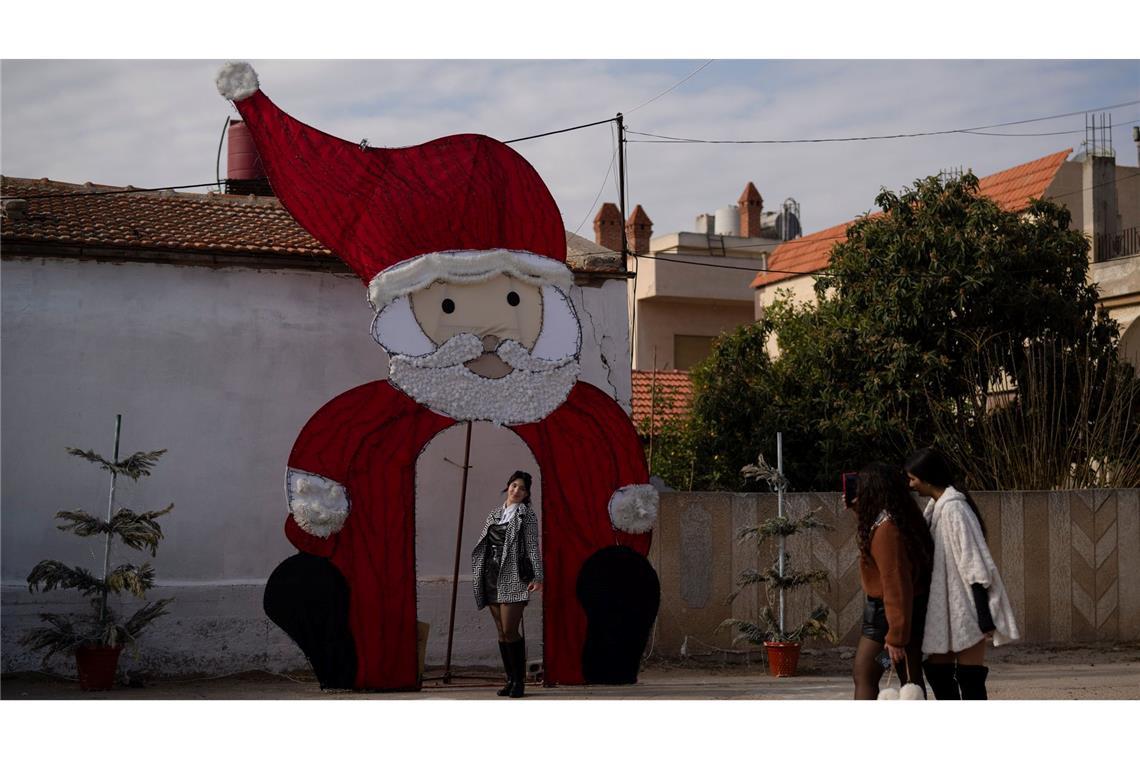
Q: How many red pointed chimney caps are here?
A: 3